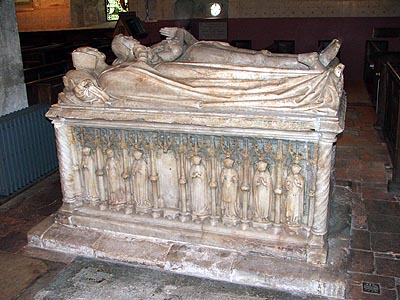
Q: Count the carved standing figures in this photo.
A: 7